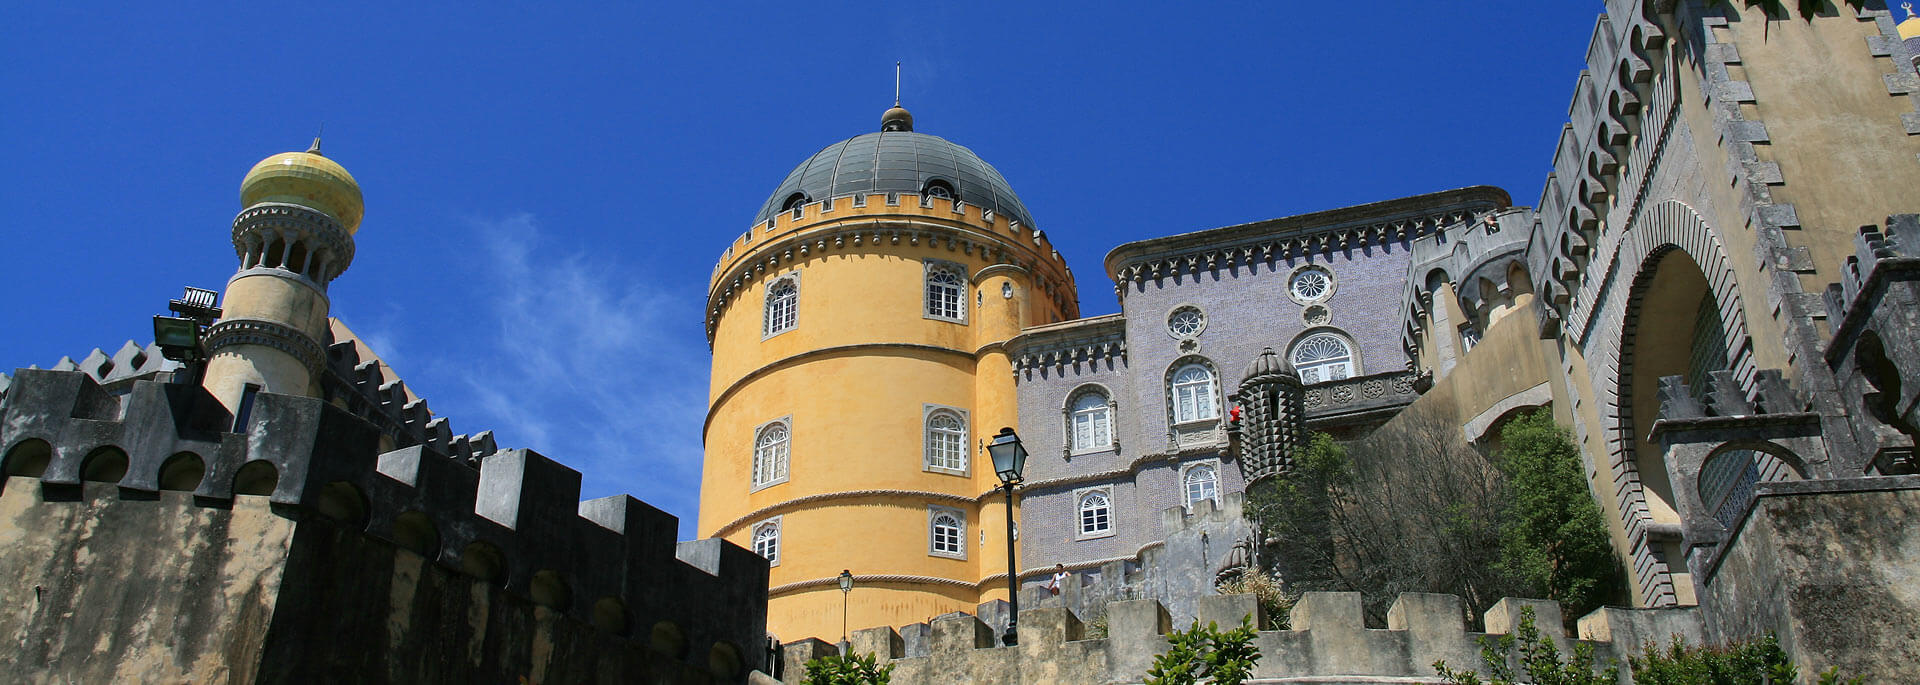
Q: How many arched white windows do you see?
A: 11